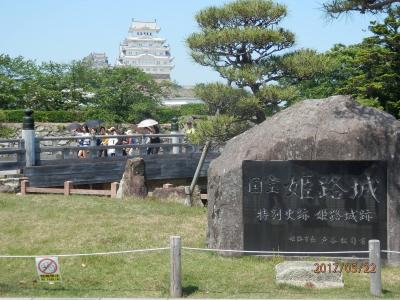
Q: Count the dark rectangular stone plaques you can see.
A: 1